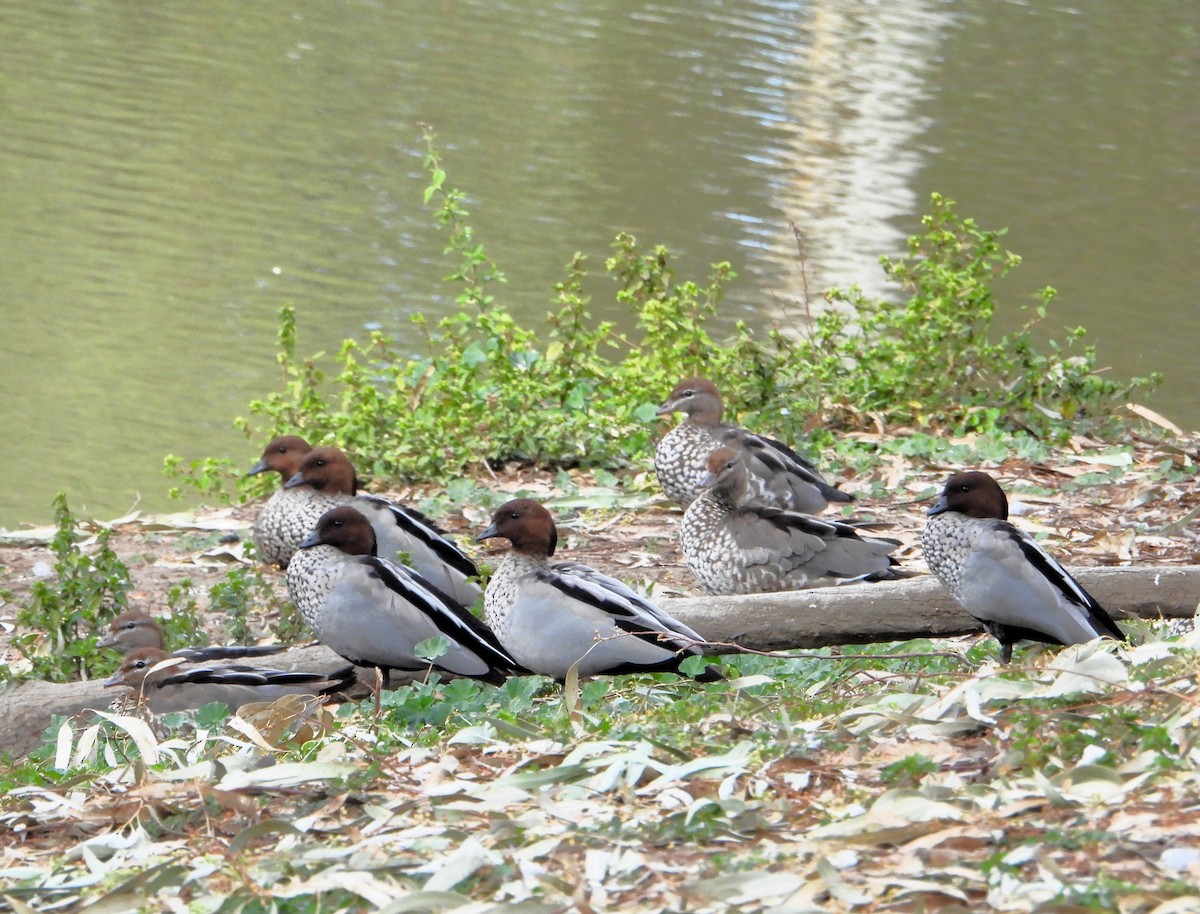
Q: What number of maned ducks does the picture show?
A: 9